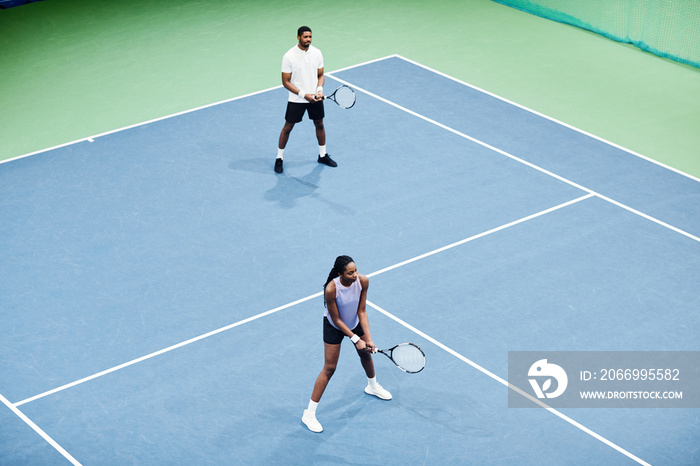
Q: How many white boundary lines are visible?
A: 6